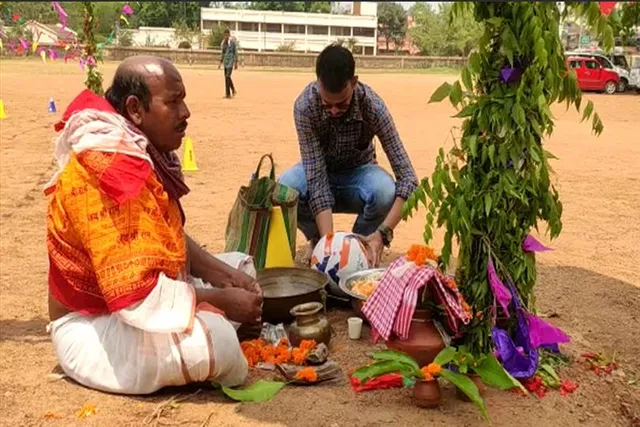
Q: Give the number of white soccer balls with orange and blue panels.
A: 1